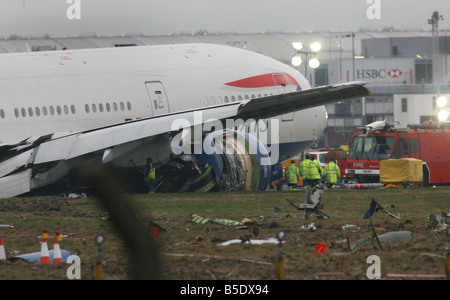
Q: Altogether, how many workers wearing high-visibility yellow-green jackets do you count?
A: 5